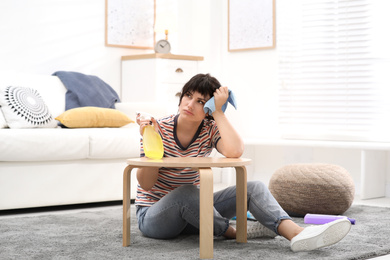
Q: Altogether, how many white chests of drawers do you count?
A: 1